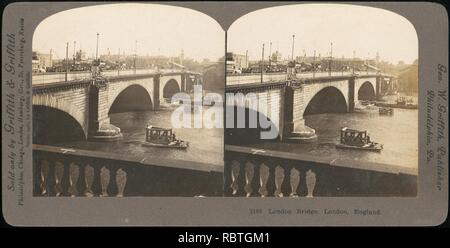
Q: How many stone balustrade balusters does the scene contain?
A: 12